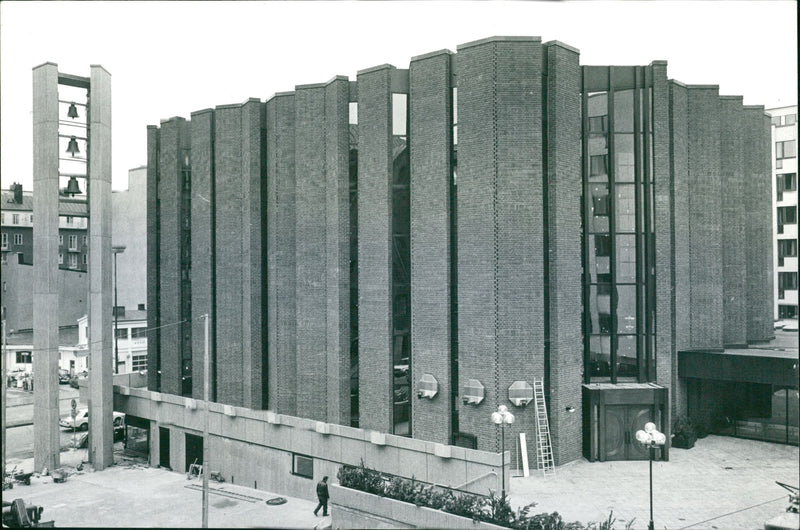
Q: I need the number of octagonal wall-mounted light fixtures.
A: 3